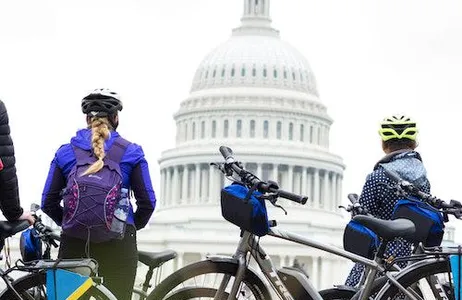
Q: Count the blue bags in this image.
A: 4